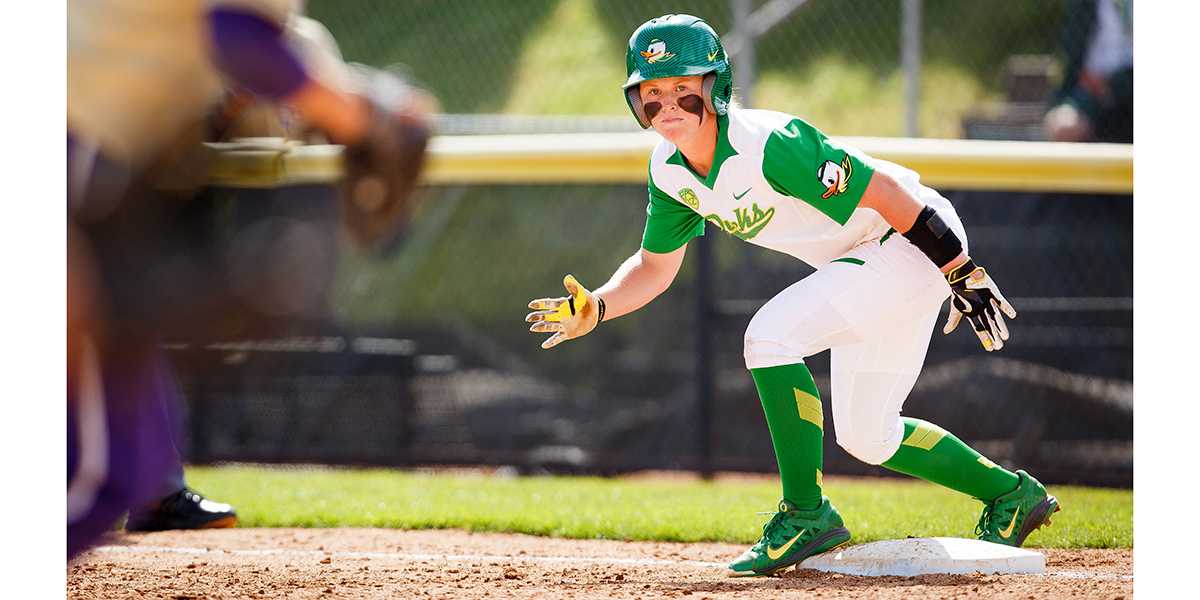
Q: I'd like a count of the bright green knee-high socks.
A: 2